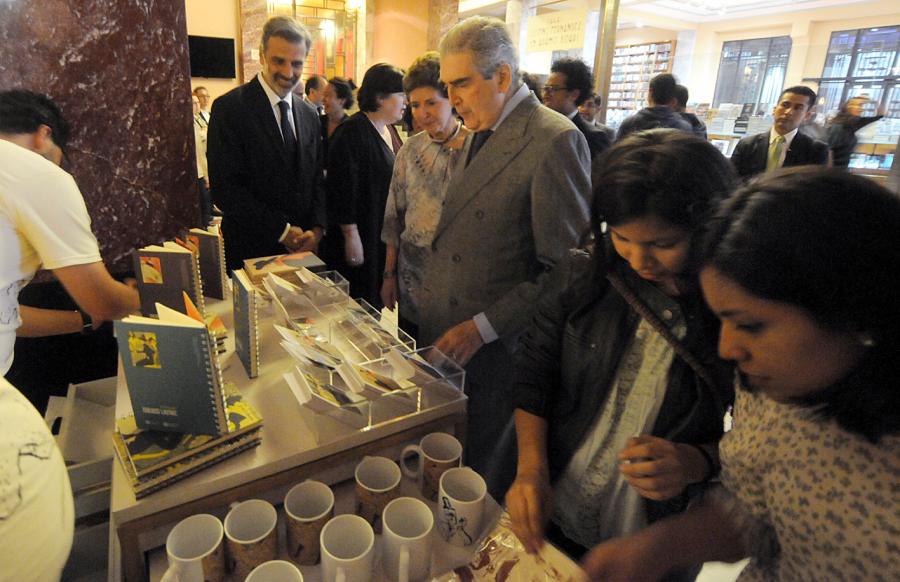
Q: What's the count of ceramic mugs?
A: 9